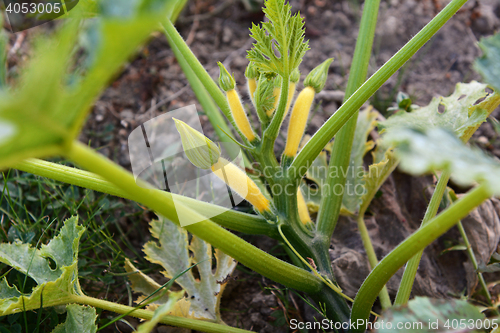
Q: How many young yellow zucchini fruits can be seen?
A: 7